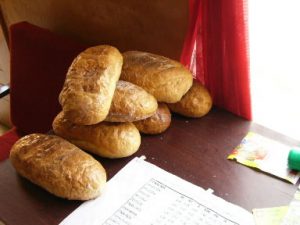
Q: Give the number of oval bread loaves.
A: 7